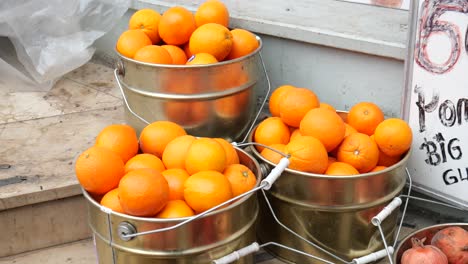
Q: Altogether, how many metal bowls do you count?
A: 4